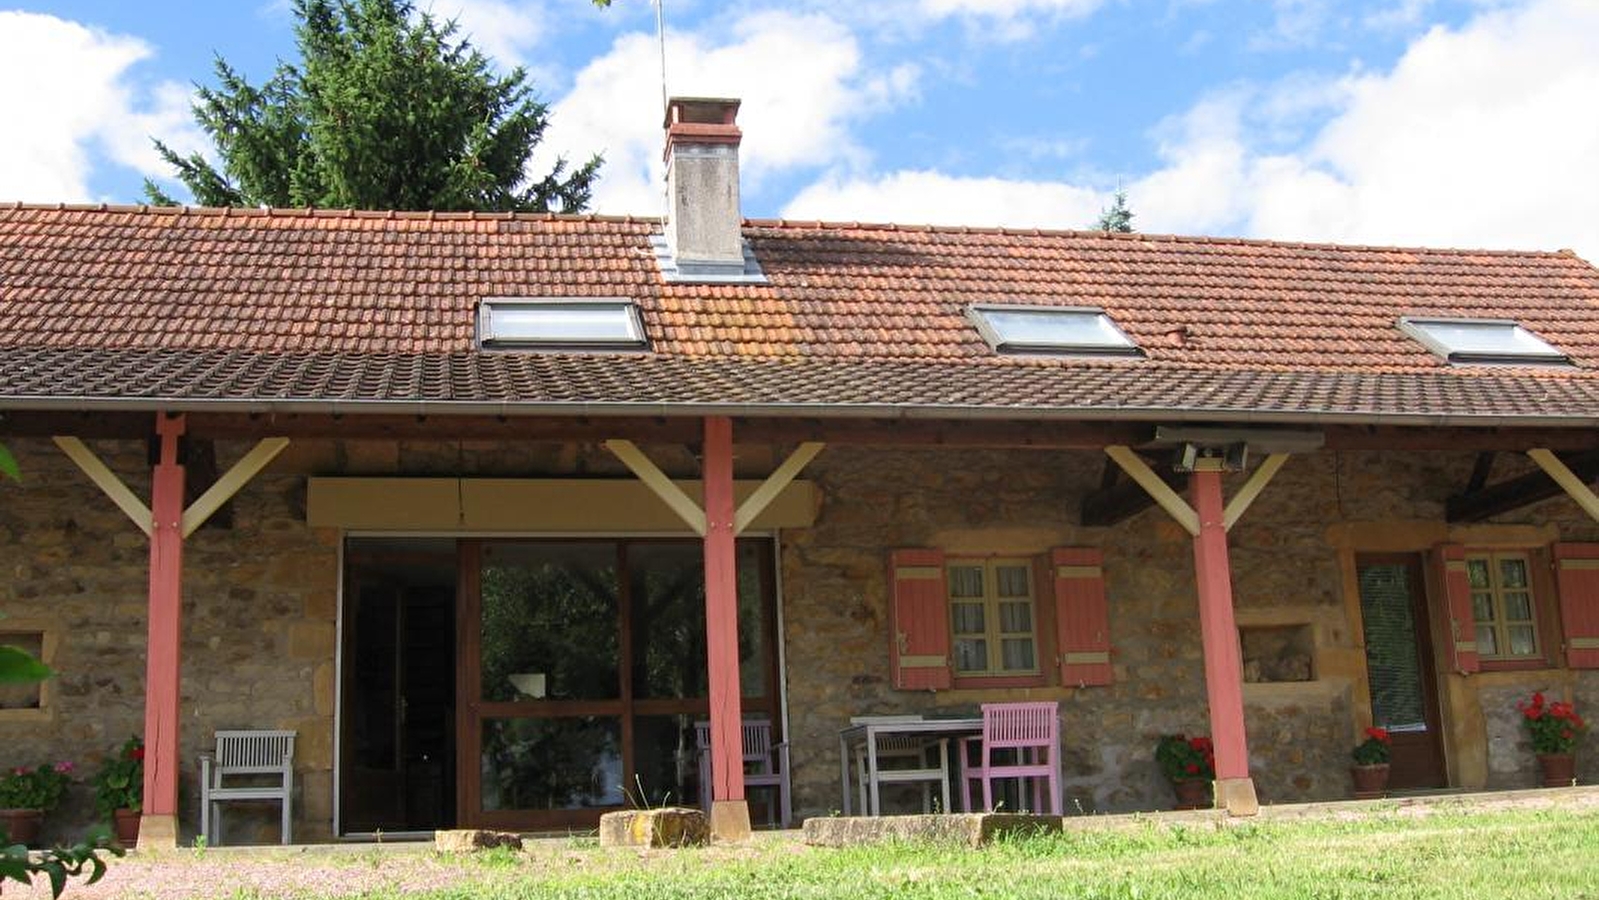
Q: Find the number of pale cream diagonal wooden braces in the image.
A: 7